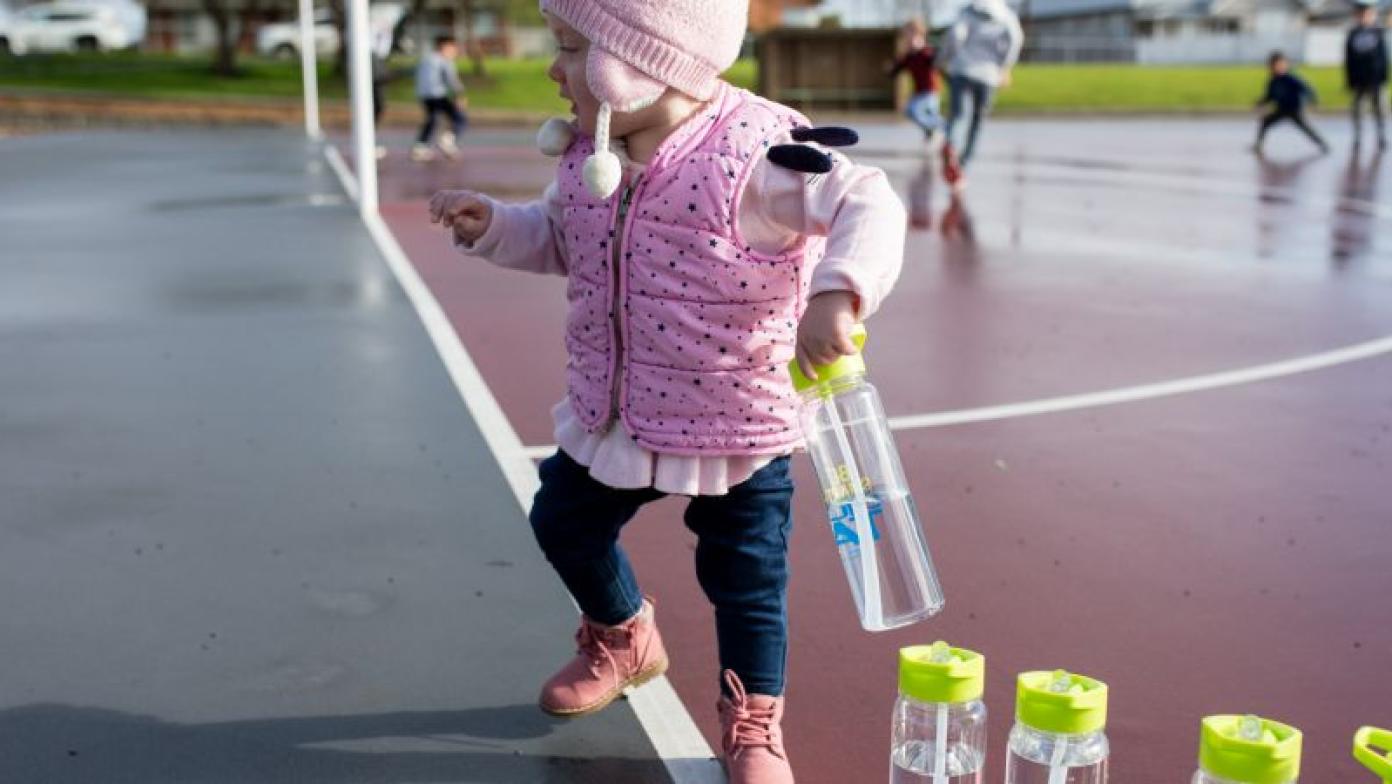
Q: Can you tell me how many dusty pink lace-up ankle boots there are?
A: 2